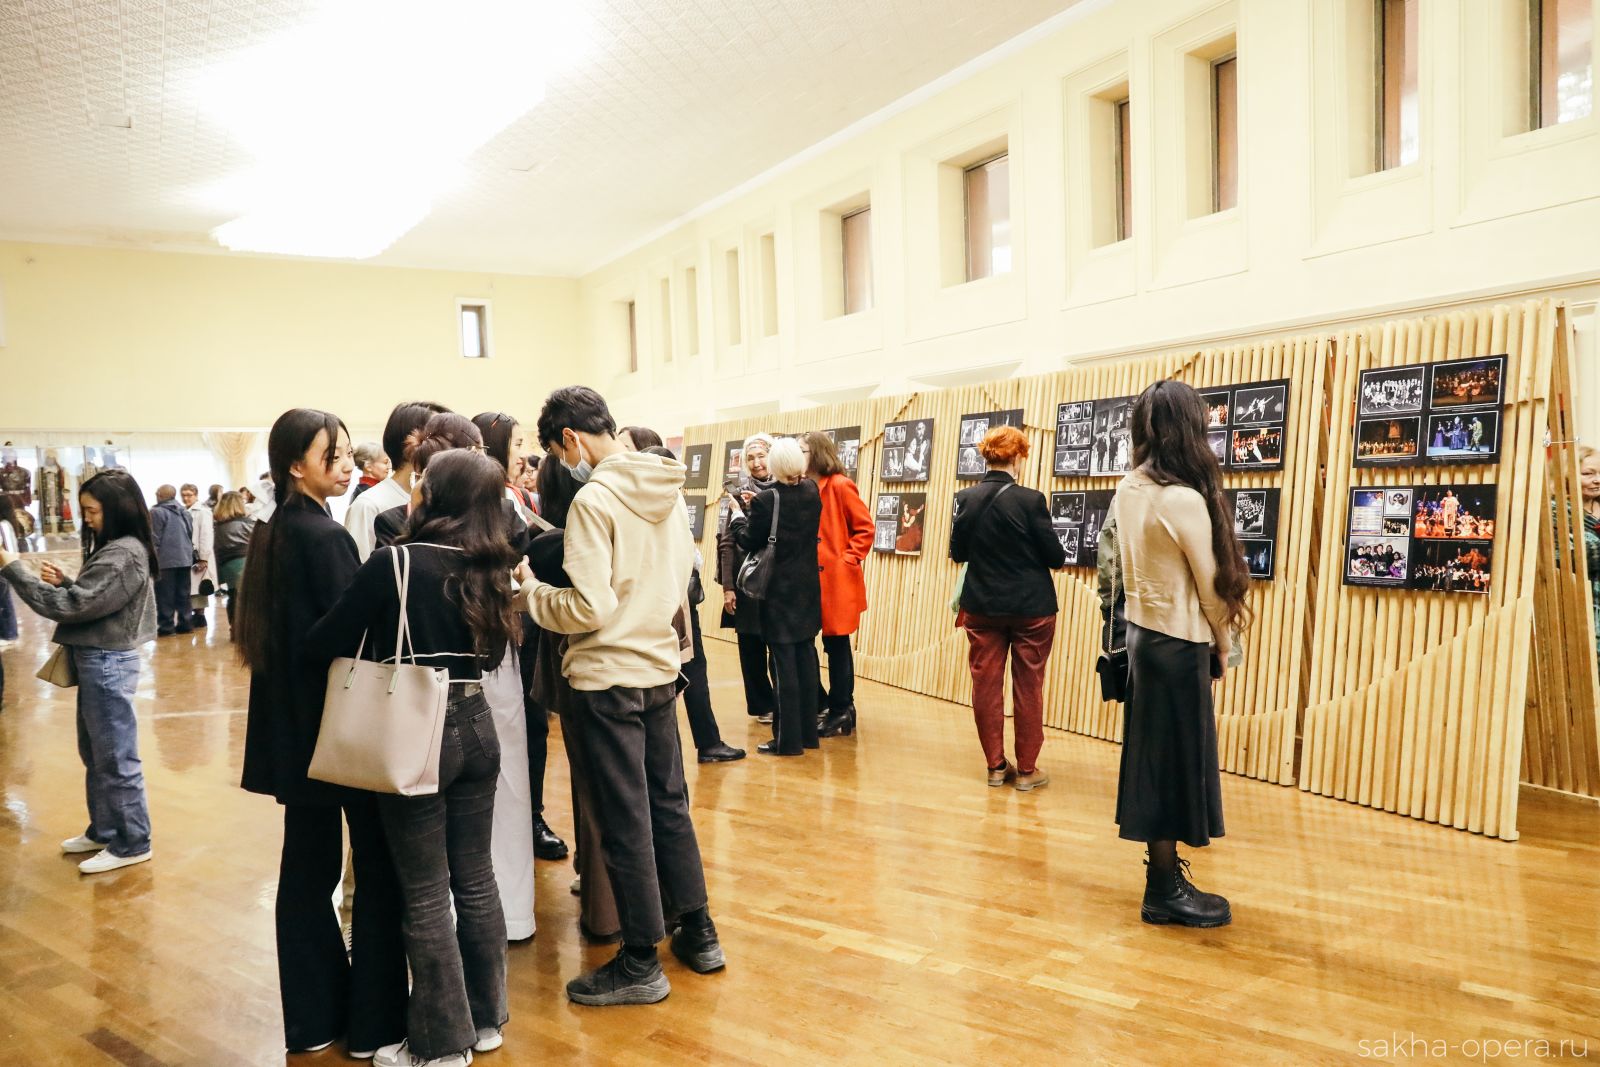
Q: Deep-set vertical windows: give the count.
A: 12